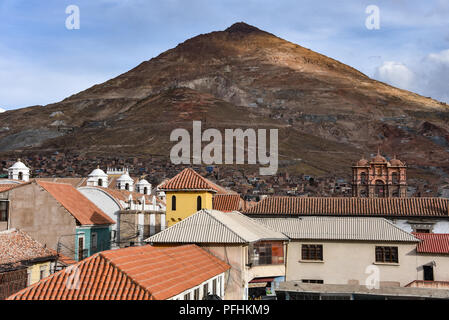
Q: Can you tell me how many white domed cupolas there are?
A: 4